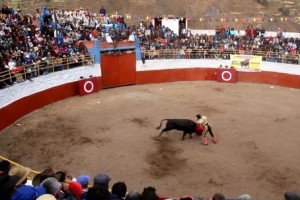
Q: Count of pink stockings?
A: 2